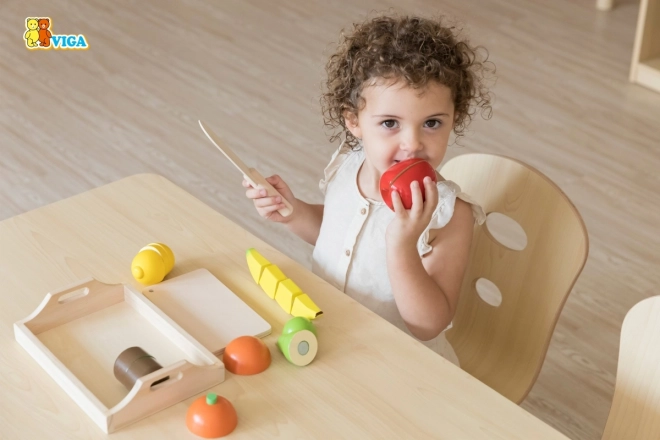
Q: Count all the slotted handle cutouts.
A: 2